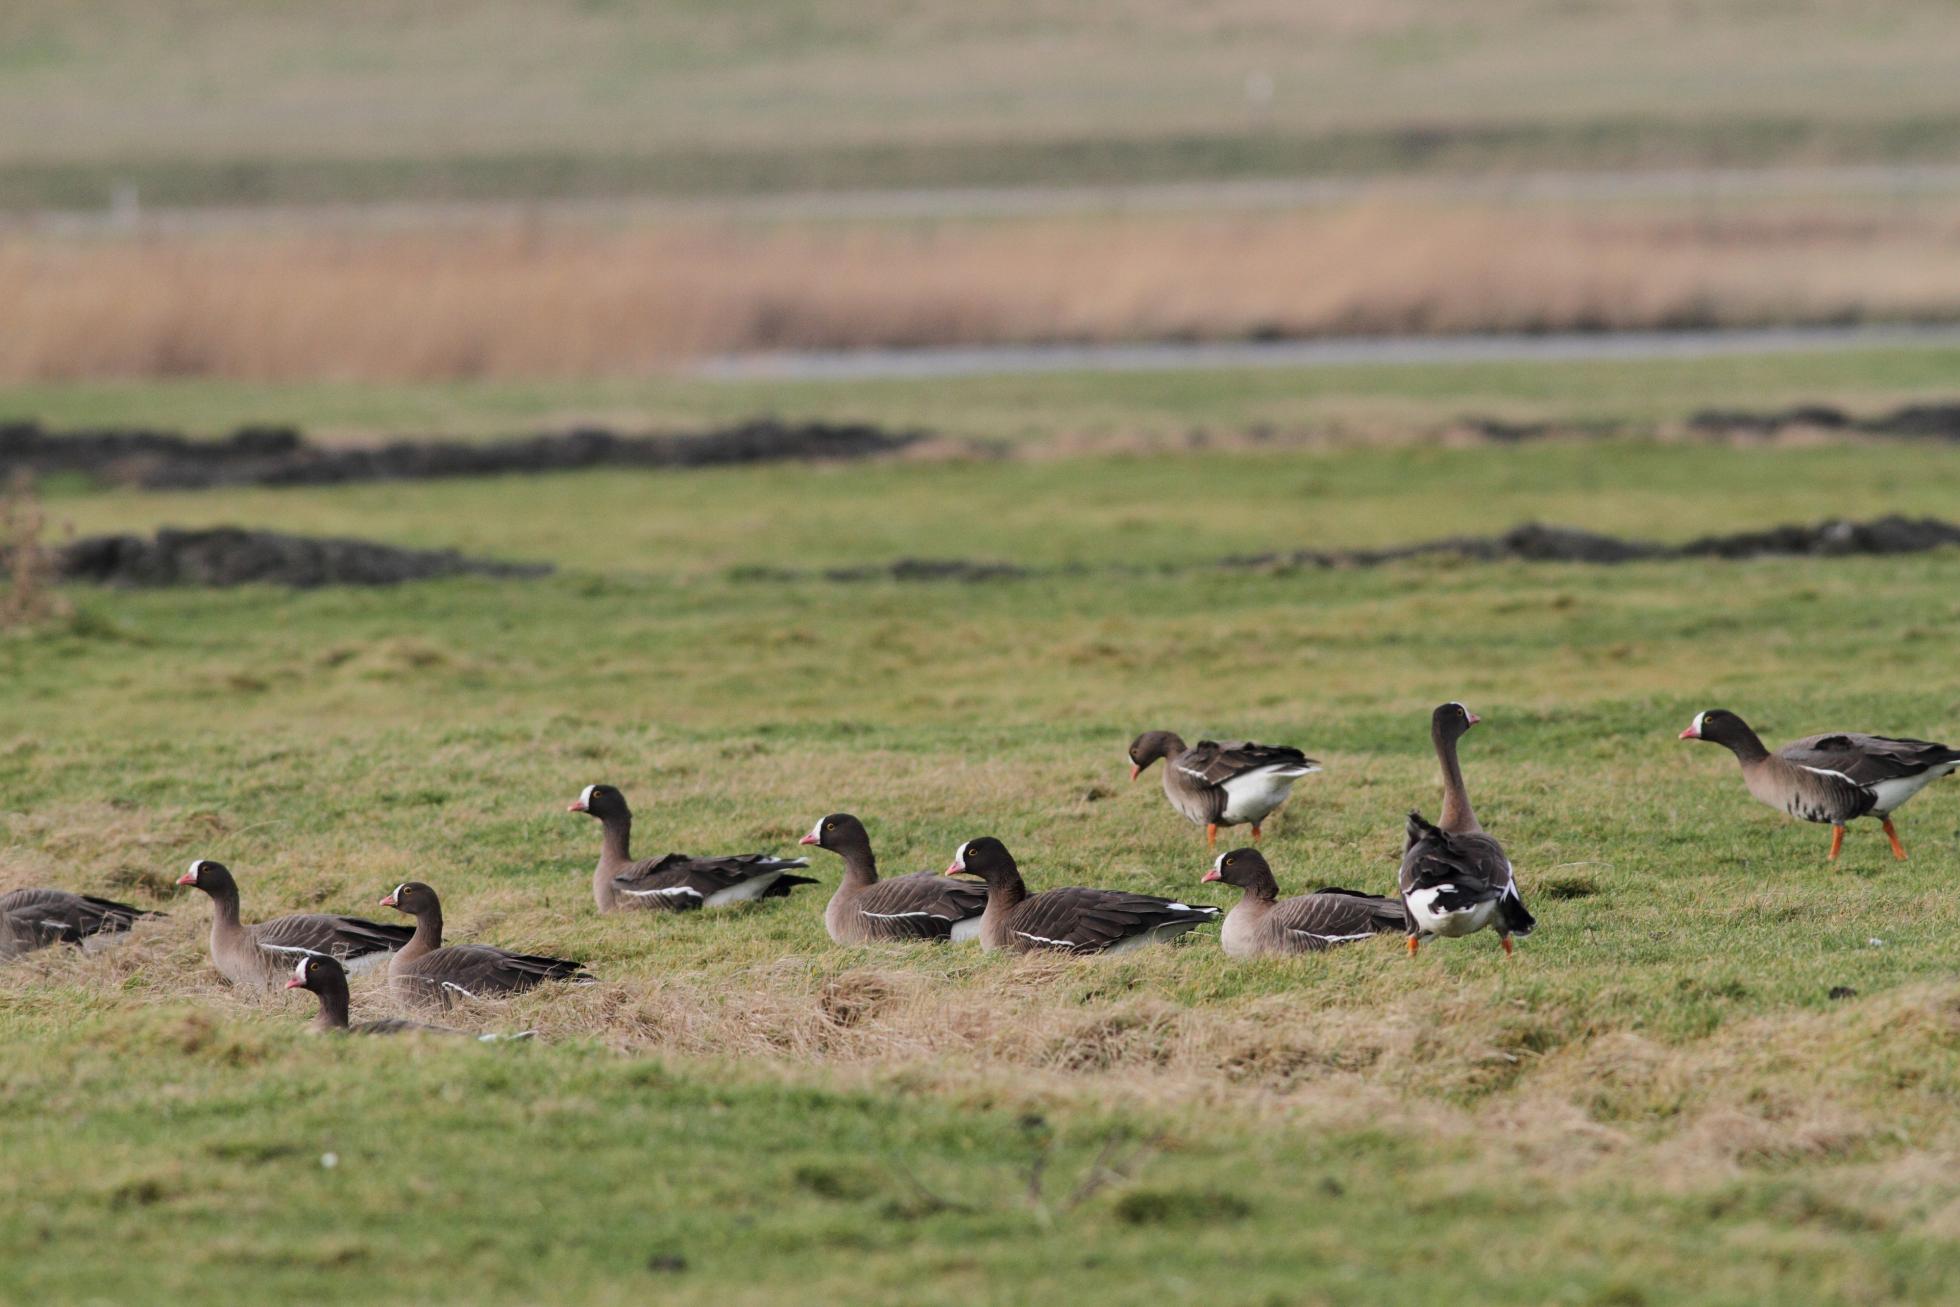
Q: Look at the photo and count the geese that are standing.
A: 3